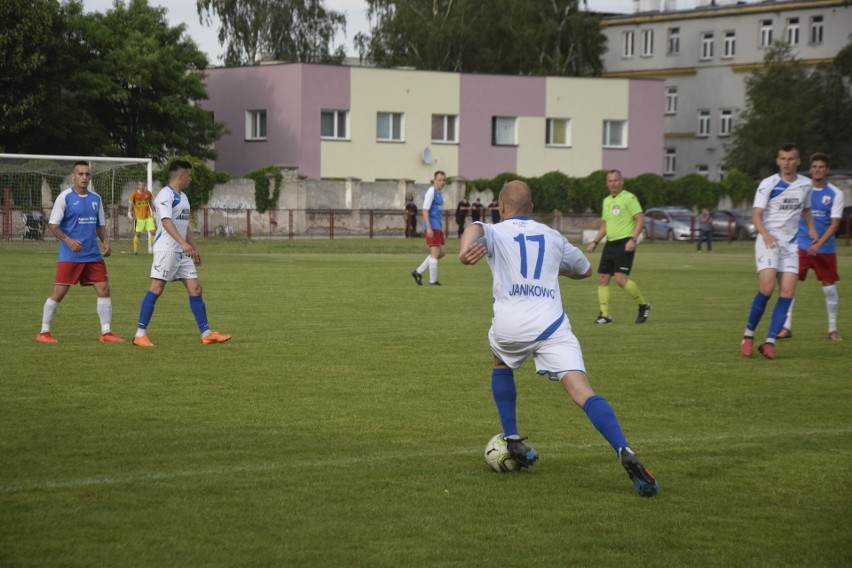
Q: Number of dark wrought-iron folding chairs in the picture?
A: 0